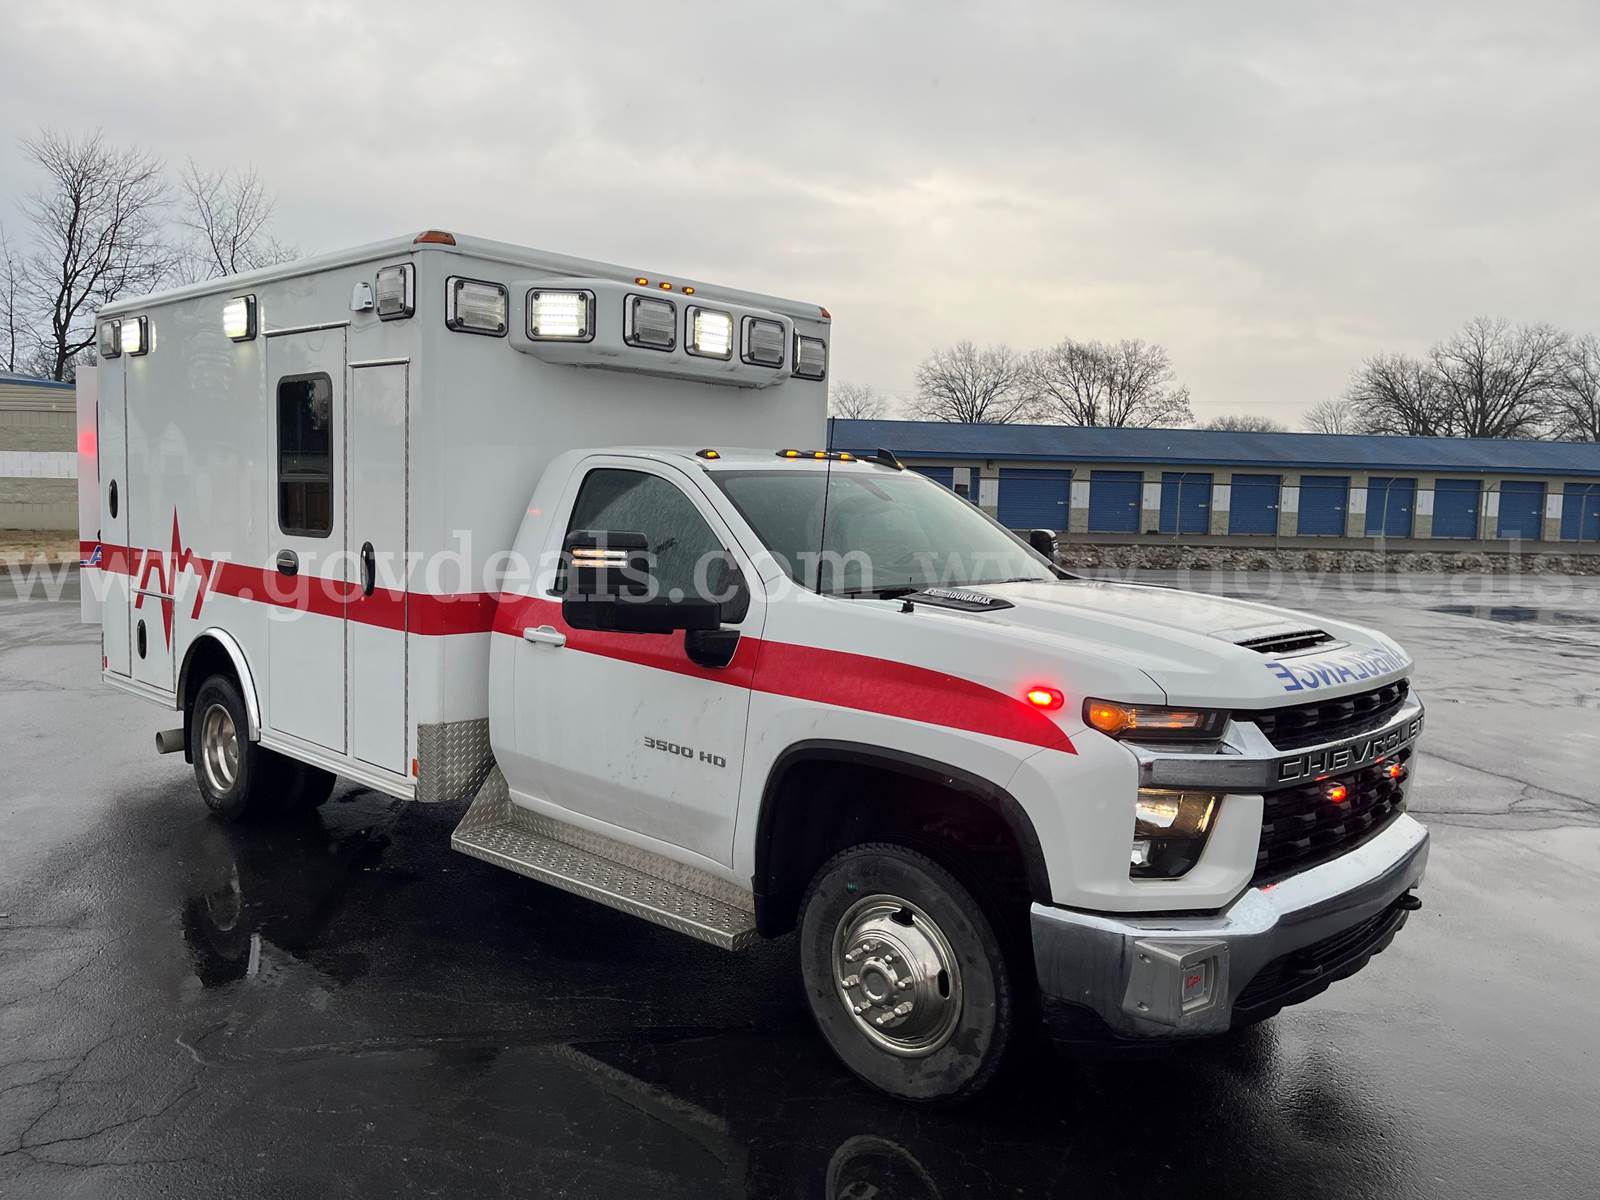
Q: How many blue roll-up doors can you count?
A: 10